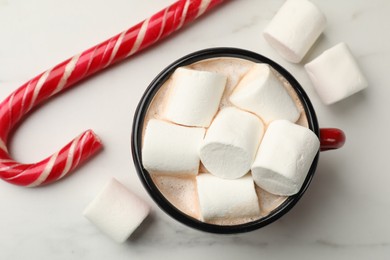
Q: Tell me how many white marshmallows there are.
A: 9